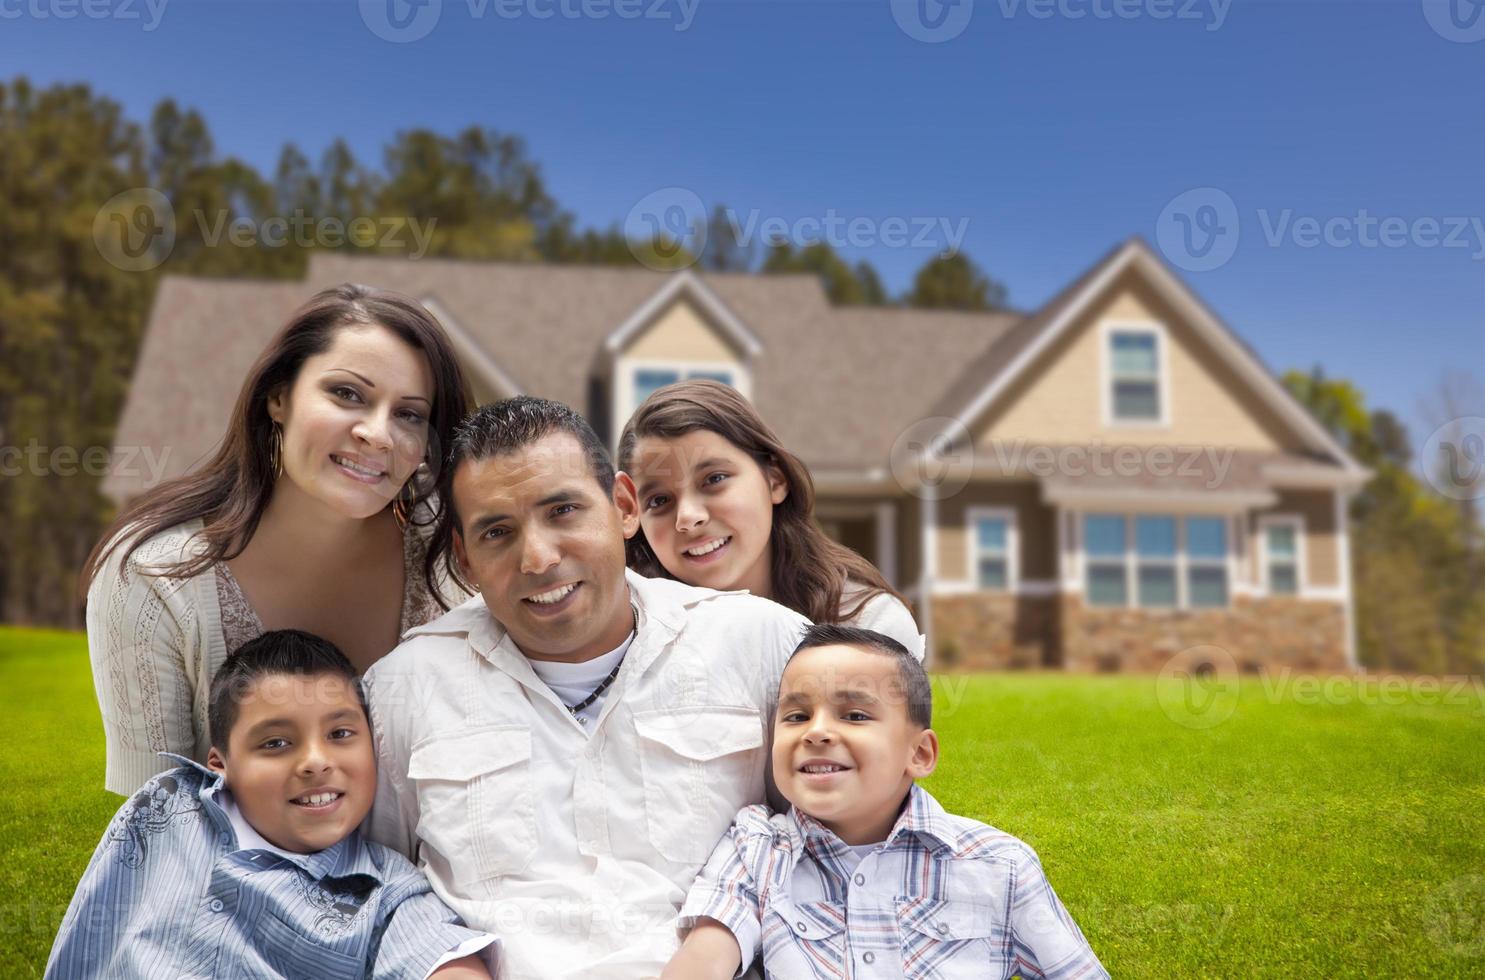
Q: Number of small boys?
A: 2